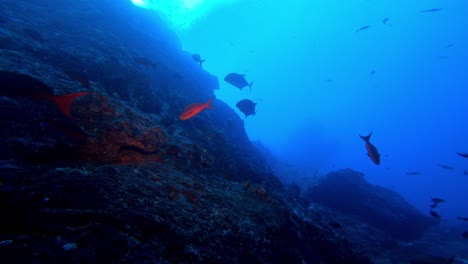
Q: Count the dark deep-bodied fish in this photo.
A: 3